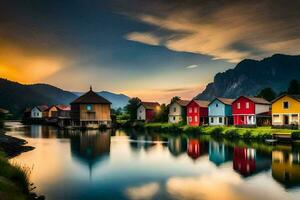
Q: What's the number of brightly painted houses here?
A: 4